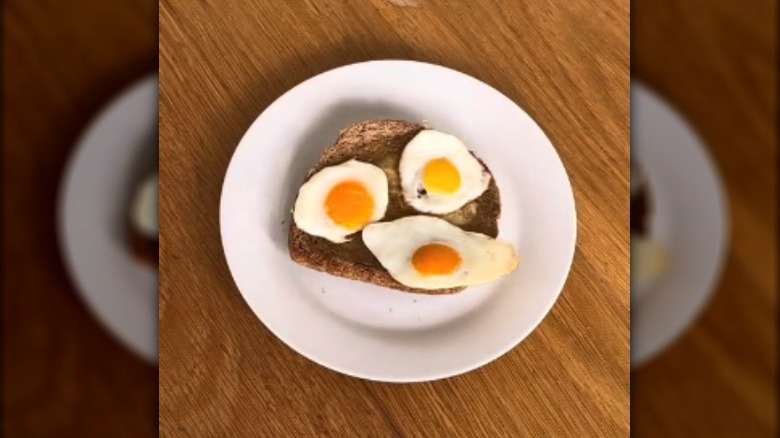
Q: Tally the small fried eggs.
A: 3